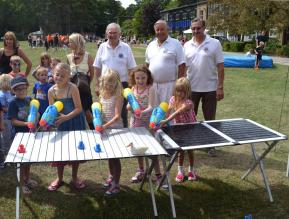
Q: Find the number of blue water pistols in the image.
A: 5